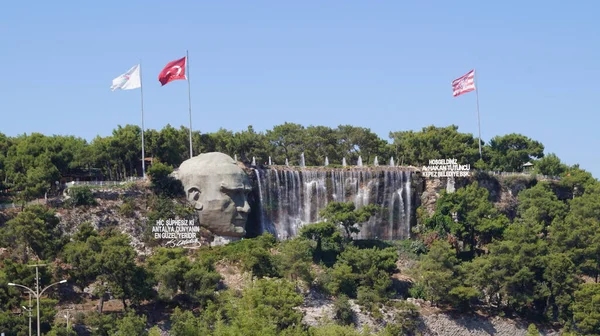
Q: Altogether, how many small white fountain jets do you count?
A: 10